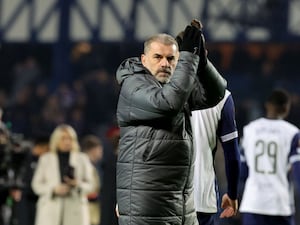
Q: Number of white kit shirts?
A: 2